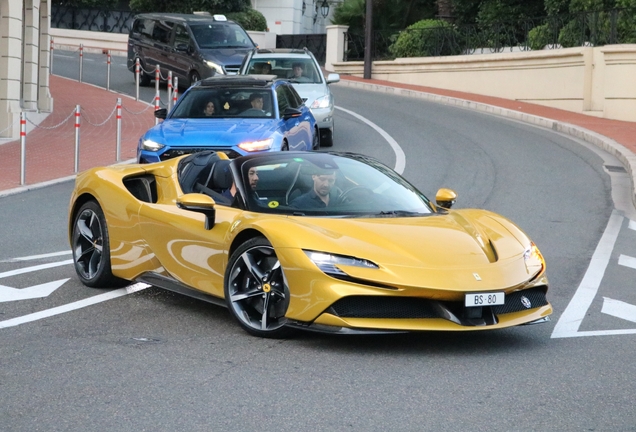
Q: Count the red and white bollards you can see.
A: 11